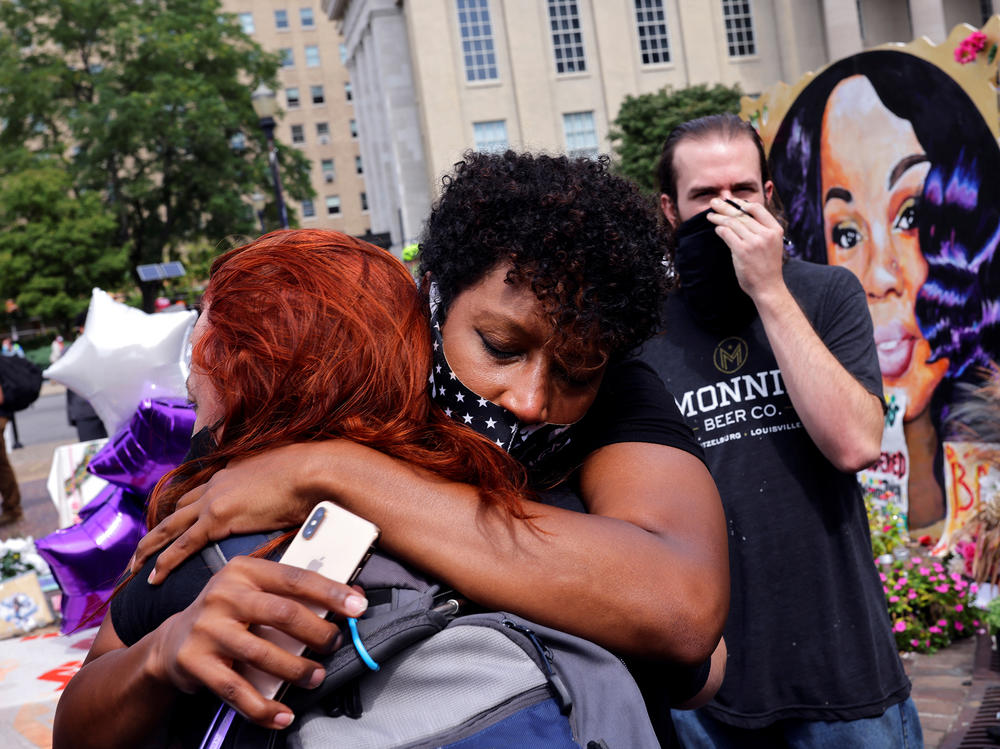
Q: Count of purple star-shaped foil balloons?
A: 2